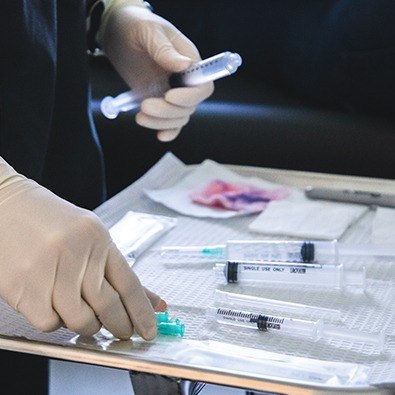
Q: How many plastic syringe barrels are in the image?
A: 4